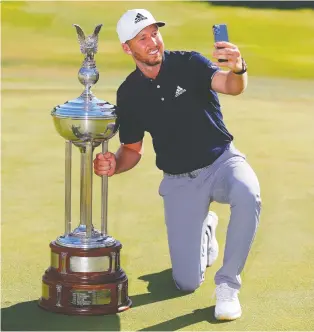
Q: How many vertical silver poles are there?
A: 4